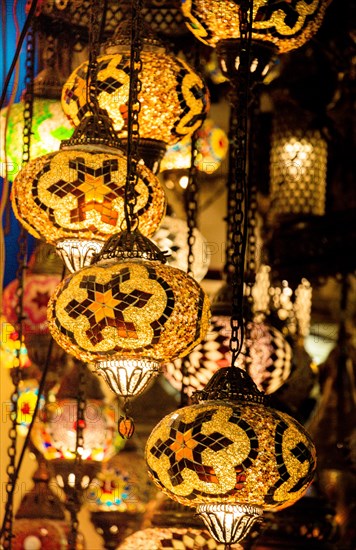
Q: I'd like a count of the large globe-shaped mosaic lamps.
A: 5